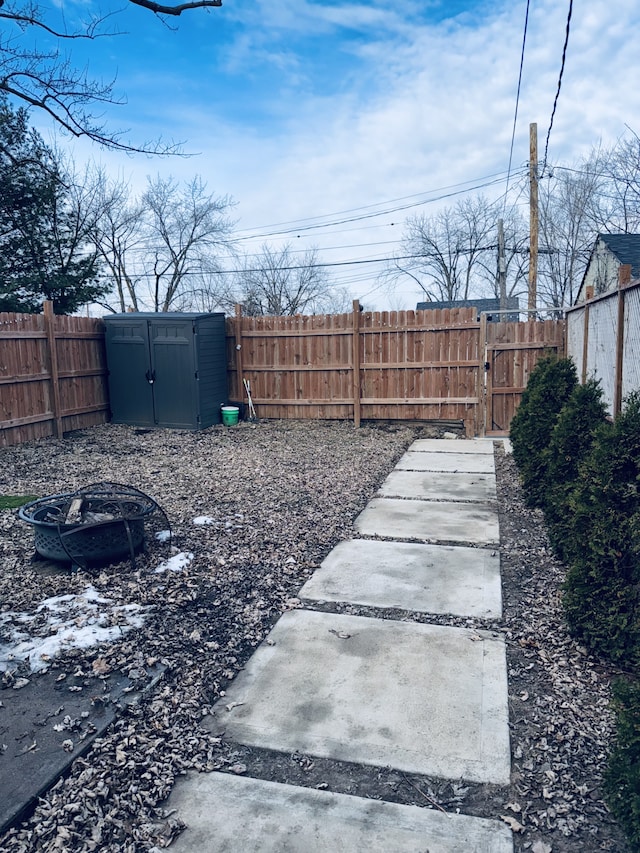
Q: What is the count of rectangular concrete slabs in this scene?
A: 7